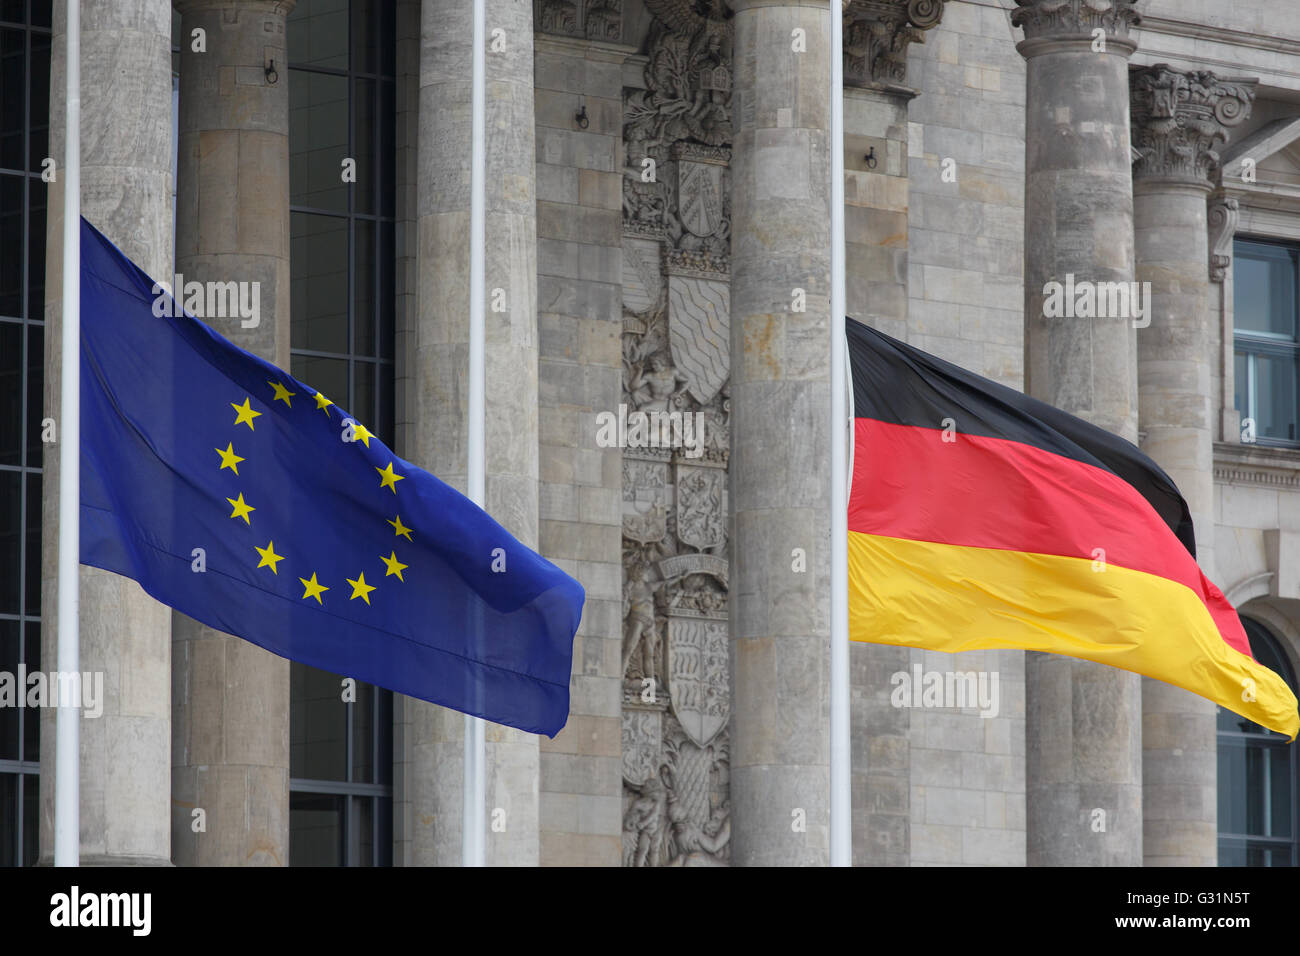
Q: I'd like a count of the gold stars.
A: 12